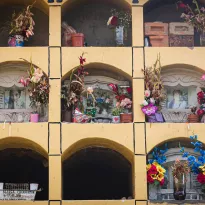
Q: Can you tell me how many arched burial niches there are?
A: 9